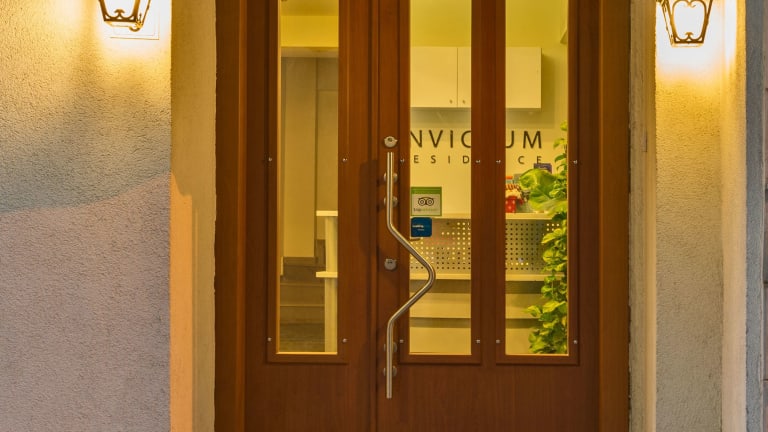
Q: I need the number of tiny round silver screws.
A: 12